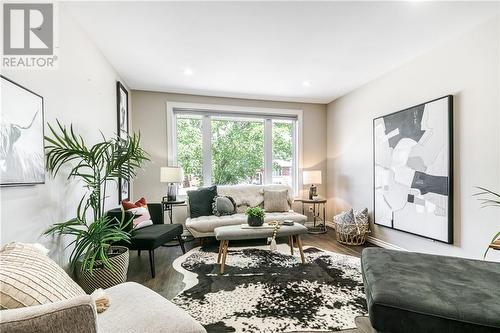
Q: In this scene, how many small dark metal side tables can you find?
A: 2